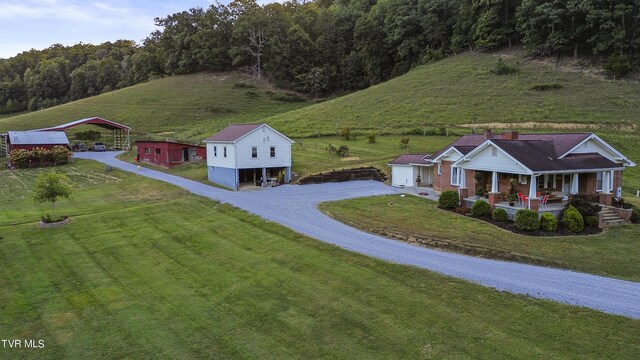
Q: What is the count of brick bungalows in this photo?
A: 1